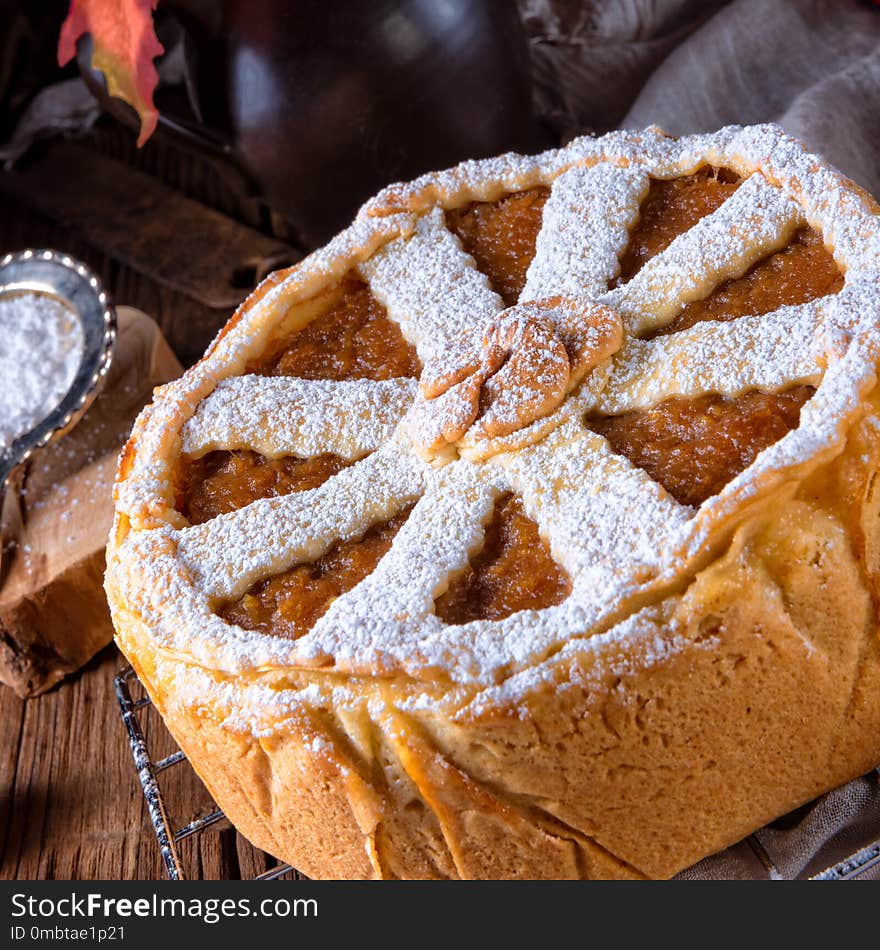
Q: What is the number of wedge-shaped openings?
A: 8